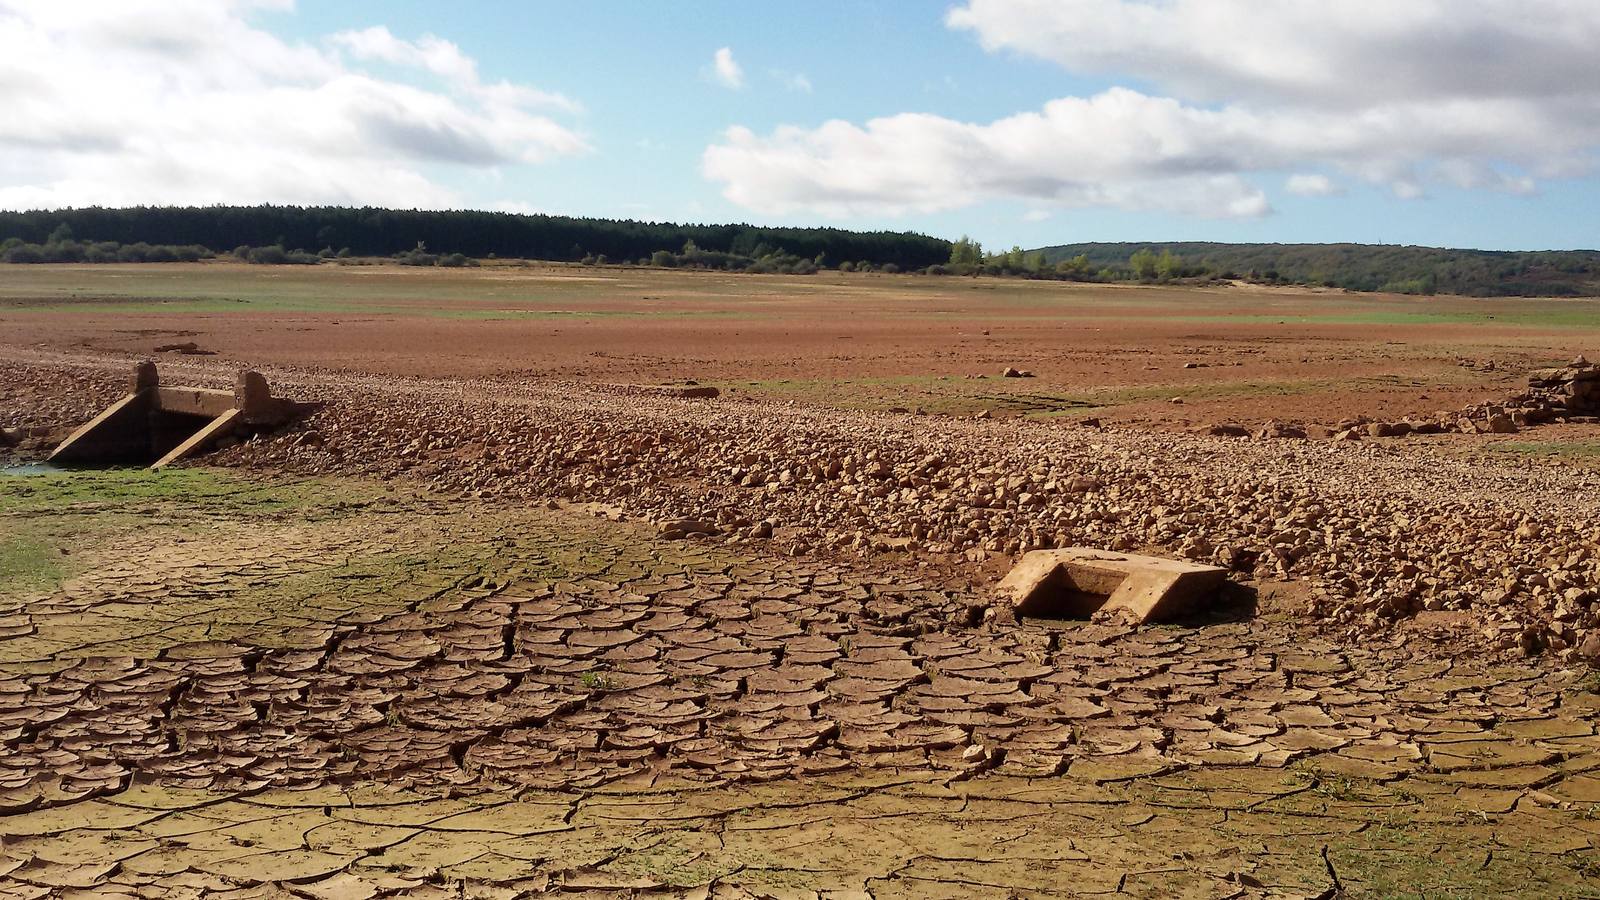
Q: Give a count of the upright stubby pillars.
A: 2